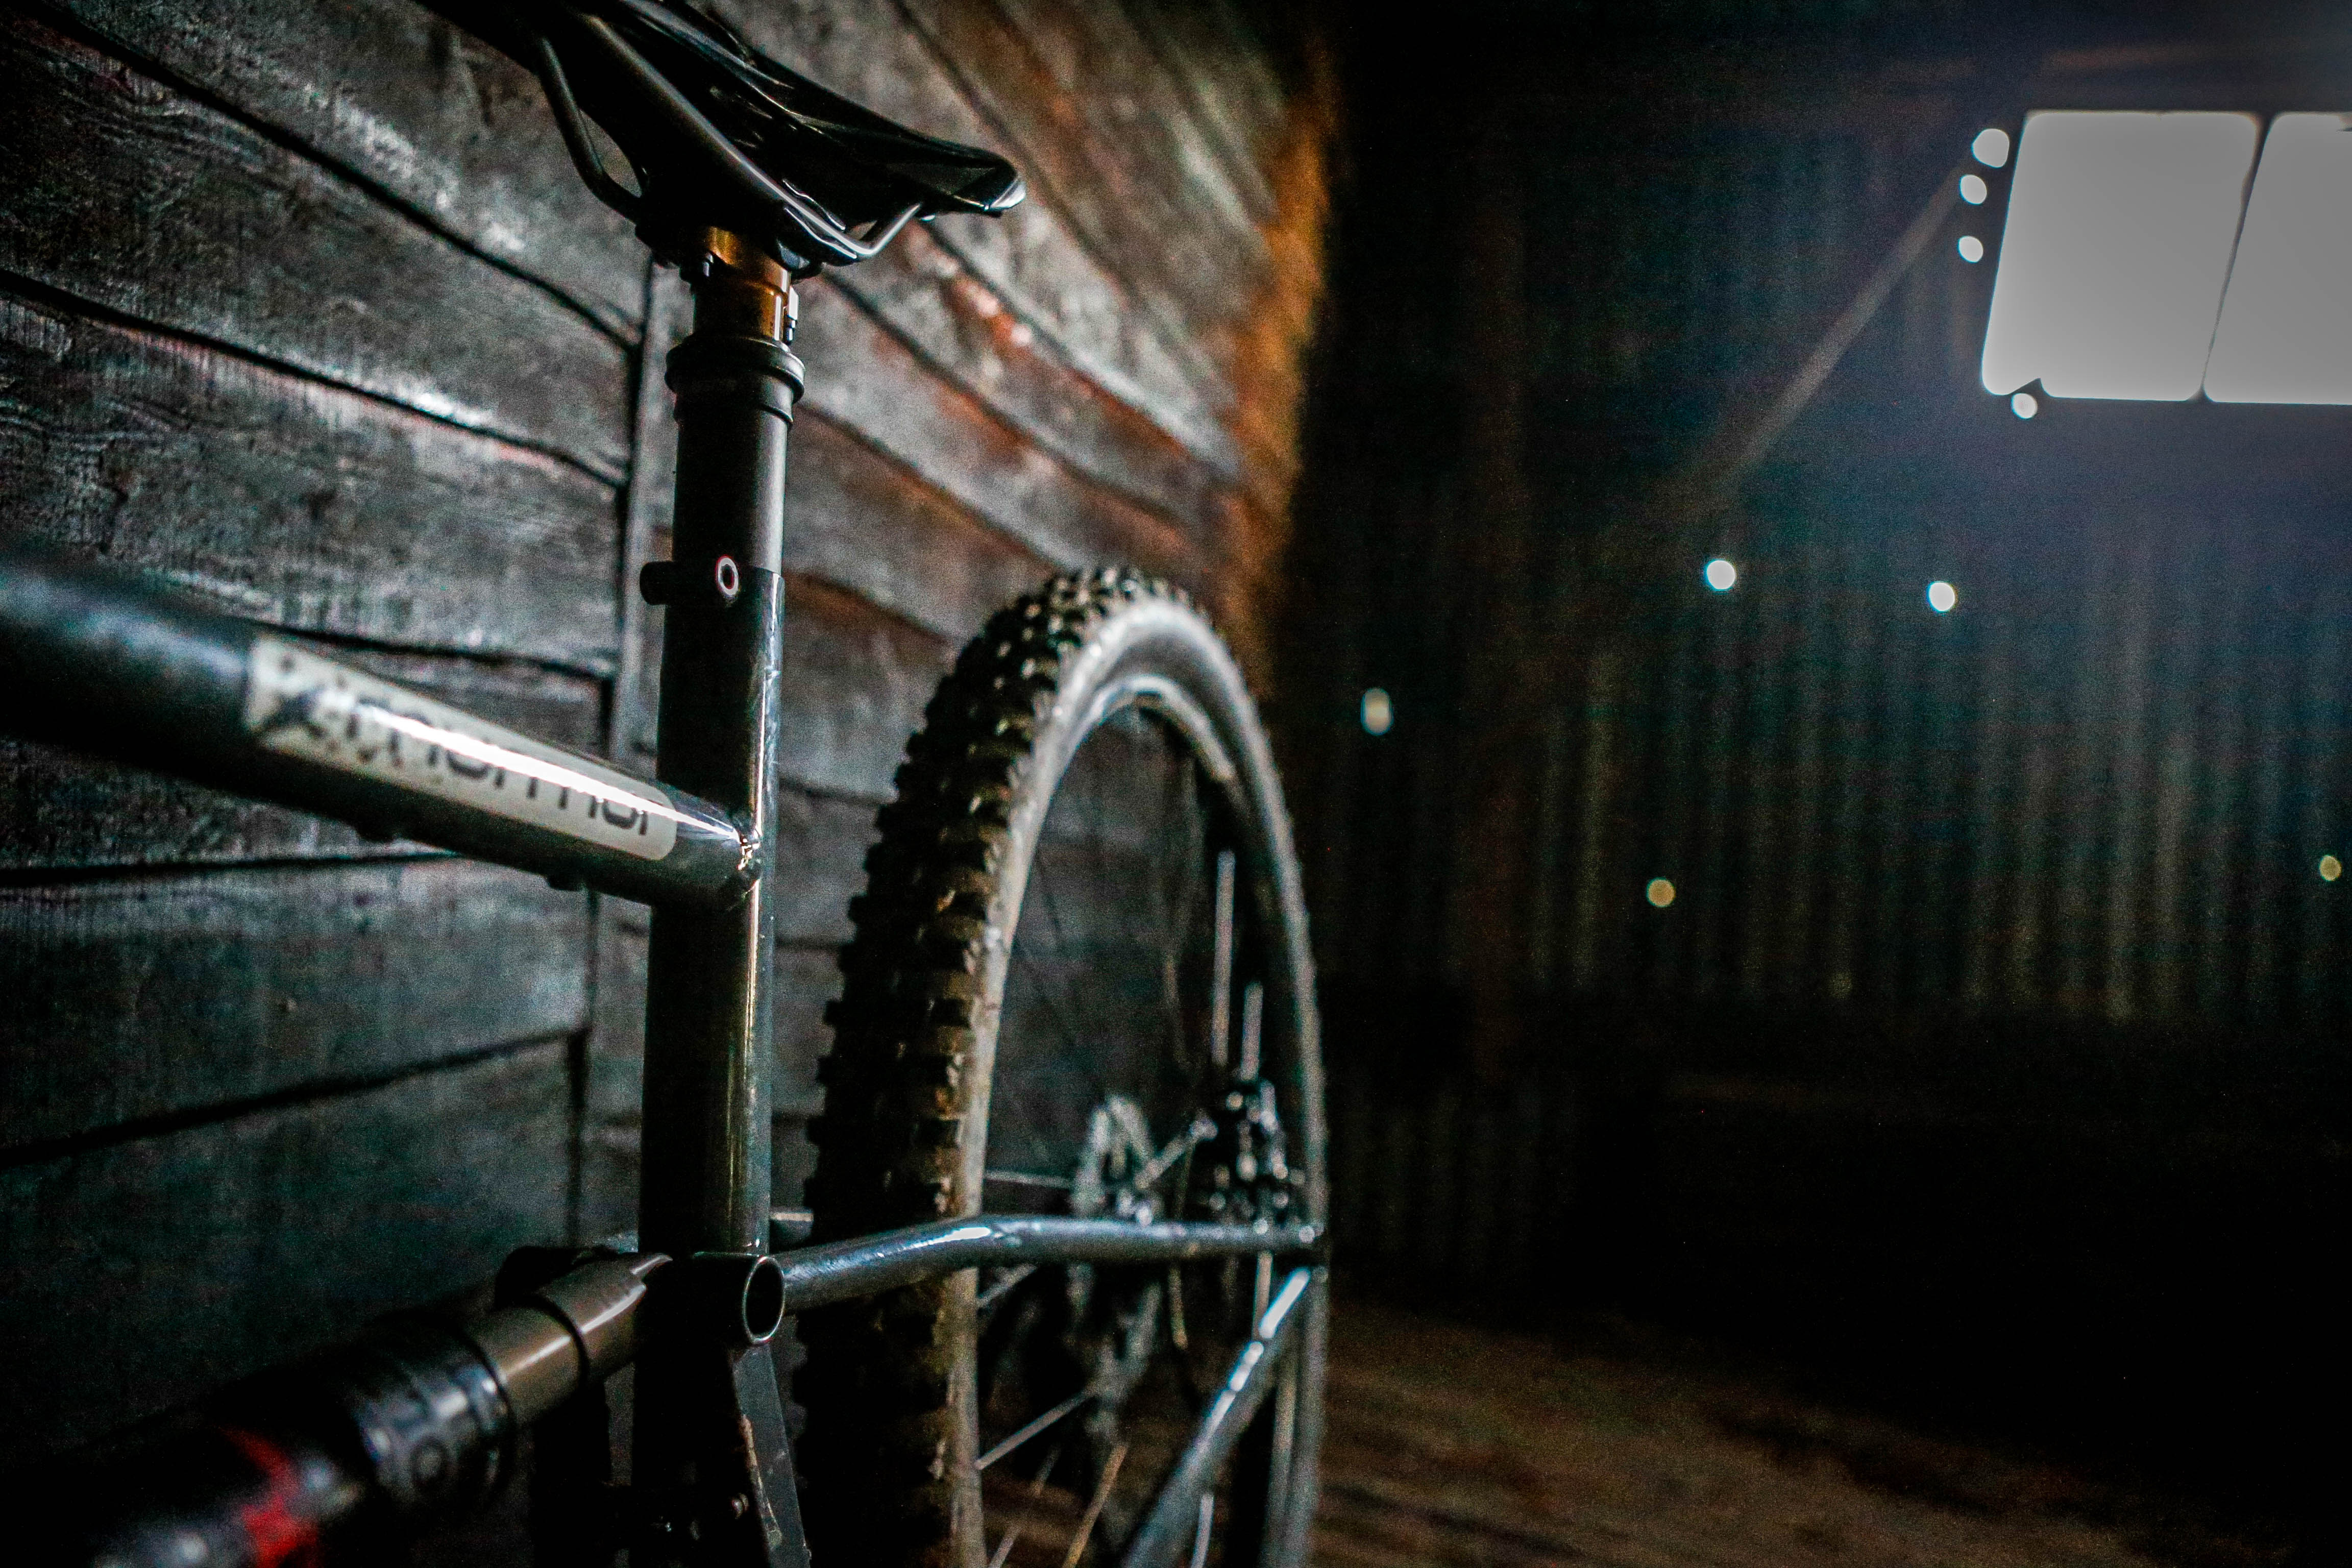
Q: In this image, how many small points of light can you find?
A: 9